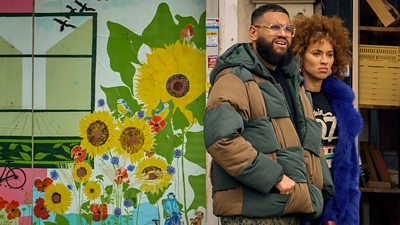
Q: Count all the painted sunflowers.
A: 7